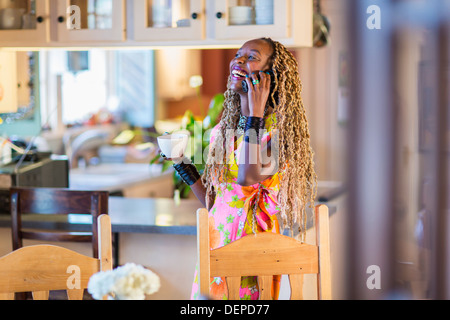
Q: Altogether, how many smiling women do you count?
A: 1